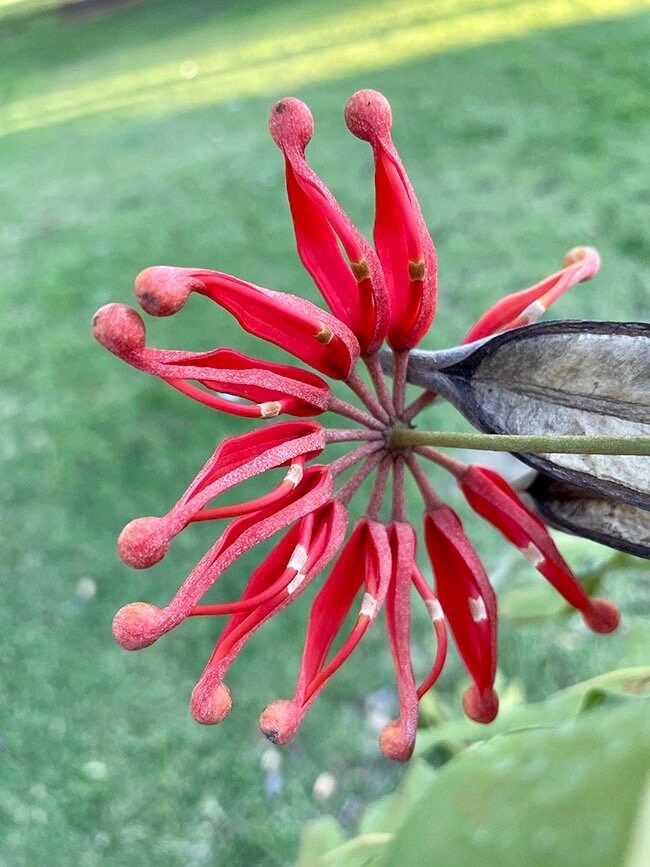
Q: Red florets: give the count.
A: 12